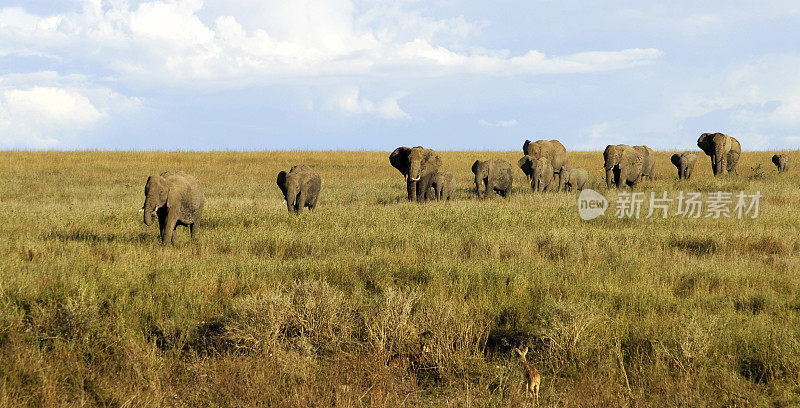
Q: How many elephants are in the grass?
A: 13